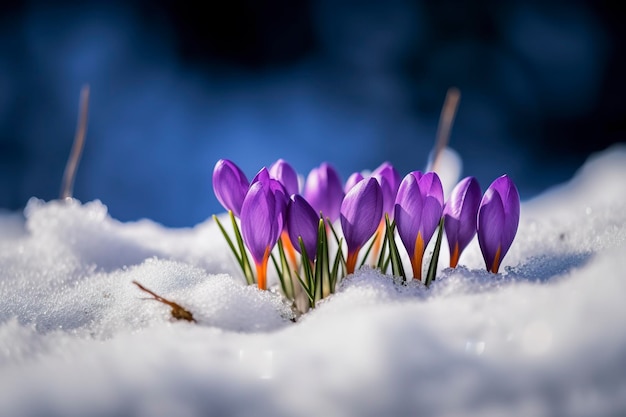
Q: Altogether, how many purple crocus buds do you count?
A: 11